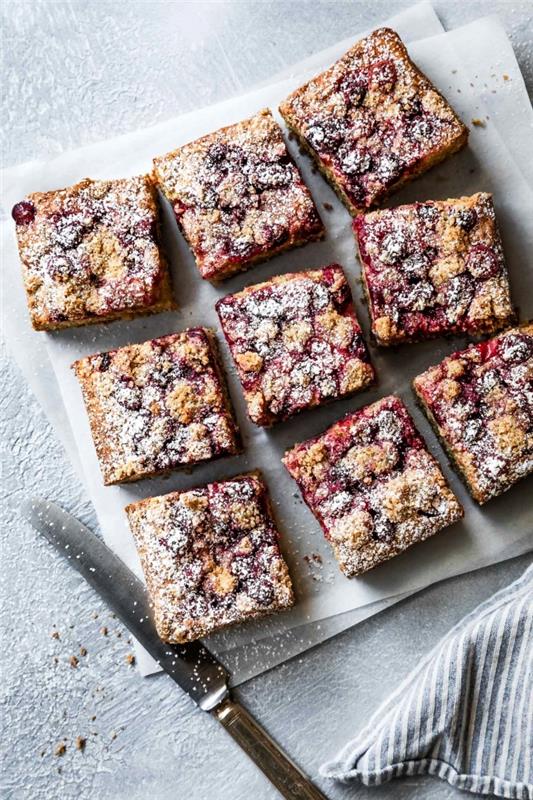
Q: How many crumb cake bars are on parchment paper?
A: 9